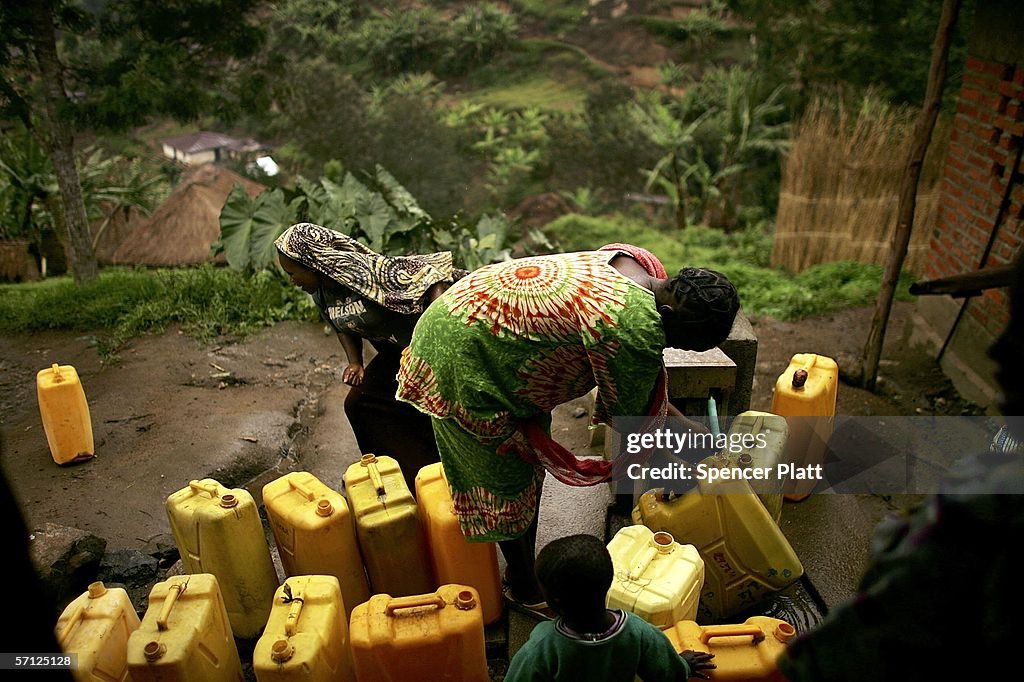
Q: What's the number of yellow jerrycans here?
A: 14